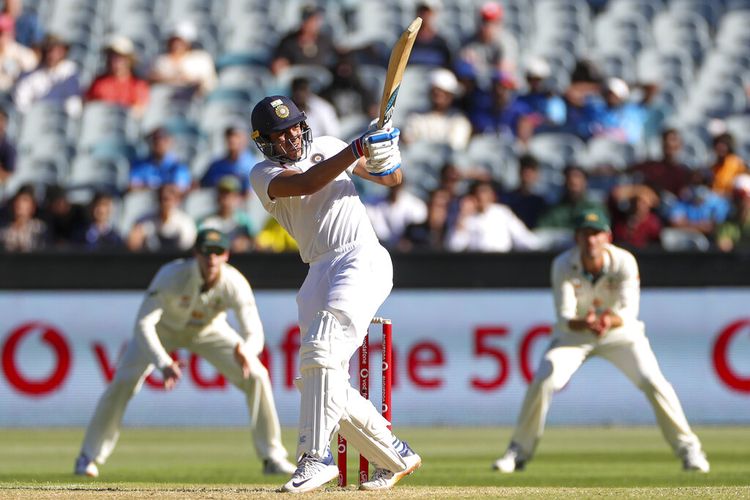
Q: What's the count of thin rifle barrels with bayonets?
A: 0